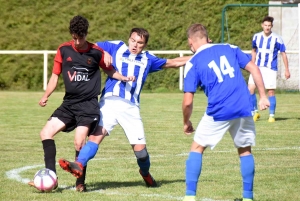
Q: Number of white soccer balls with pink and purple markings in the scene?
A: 1